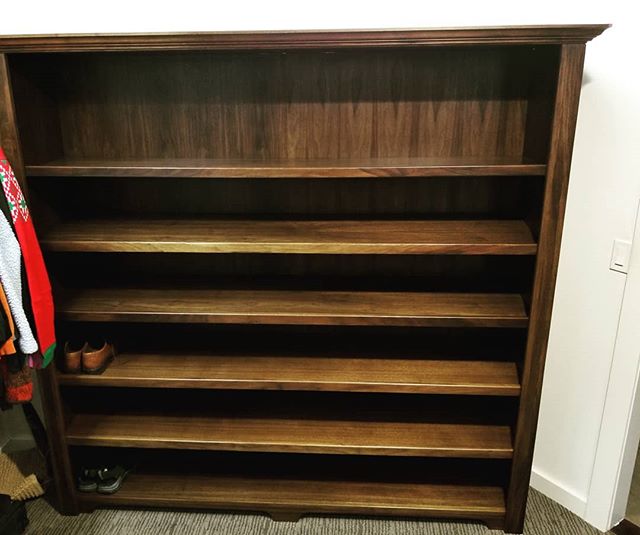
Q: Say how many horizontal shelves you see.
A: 6